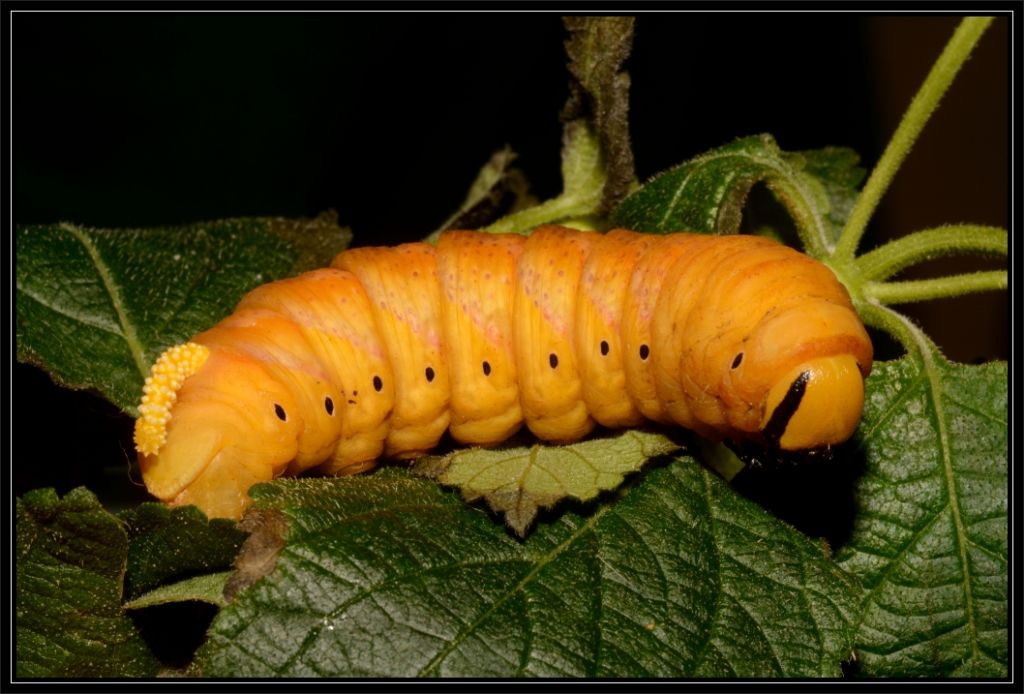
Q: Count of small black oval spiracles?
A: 9